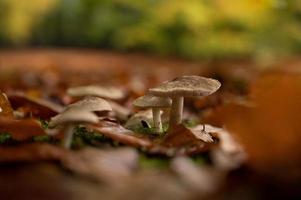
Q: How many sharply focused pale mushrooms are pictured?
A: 2